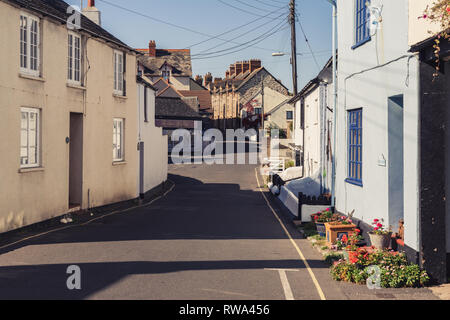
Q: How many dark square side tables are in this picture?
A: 0